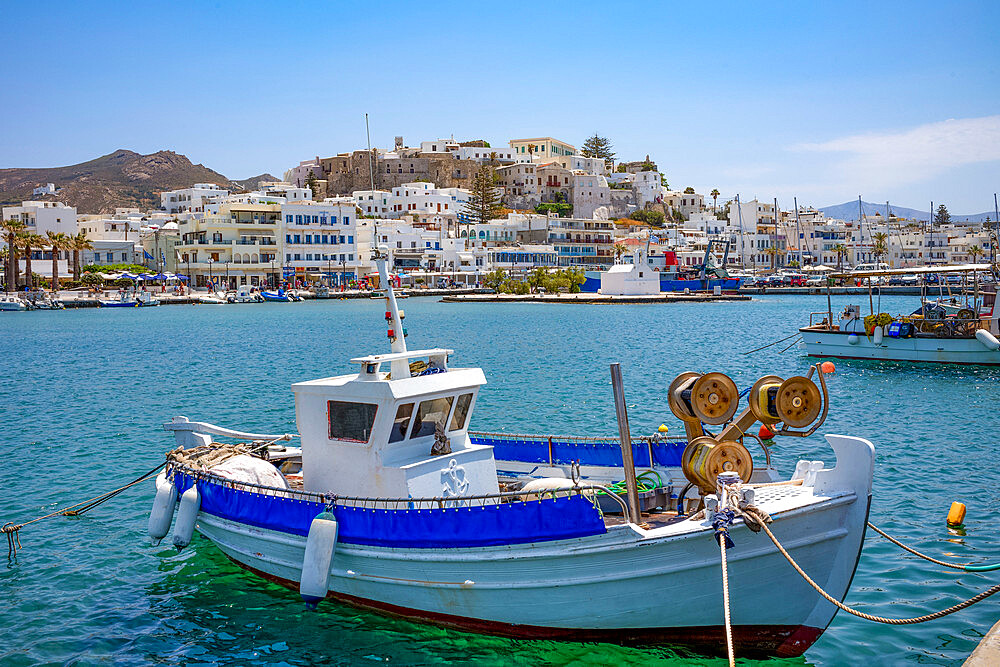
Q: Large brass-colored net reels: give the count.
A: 3